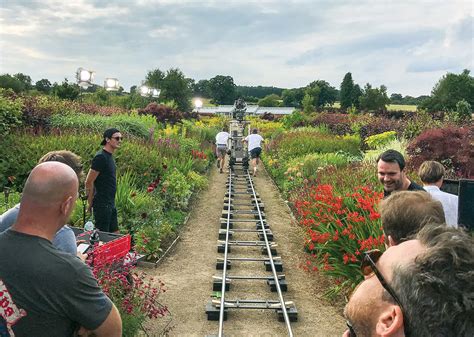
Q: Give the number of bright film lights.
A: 5